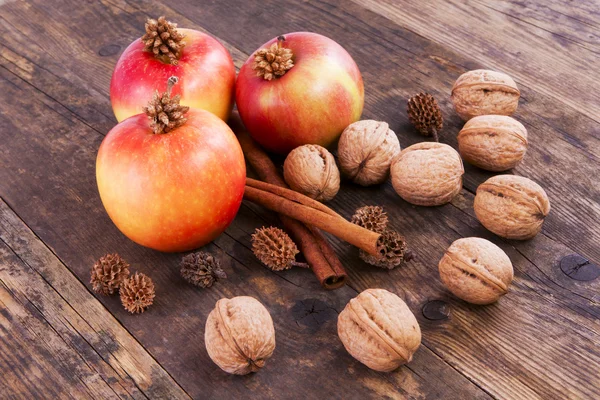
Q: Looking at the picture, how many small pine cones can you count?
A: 10